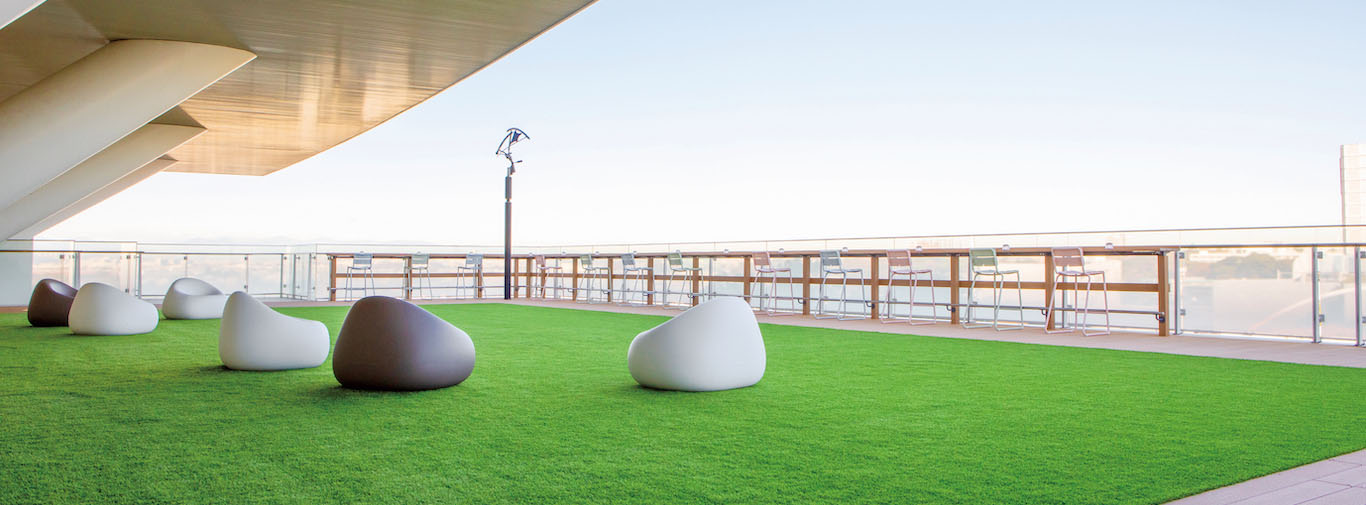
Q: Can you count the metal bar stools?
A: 12